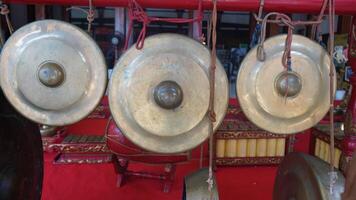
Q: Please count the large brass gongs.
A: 3